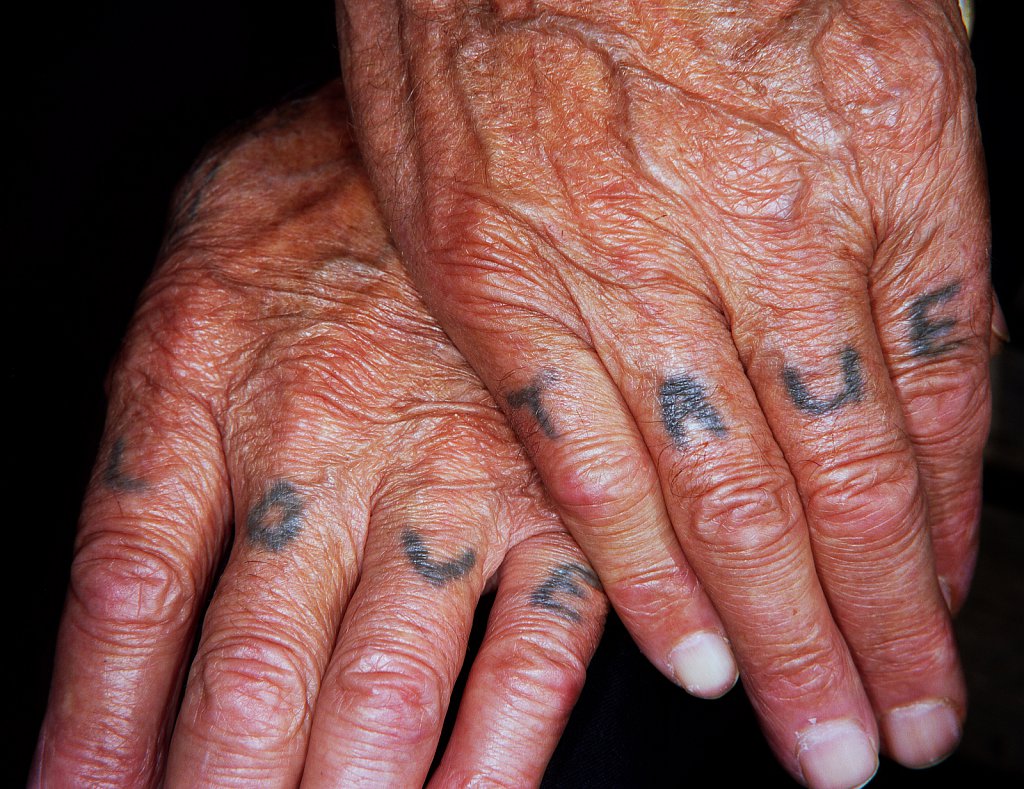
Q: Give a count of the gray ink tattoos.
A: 8